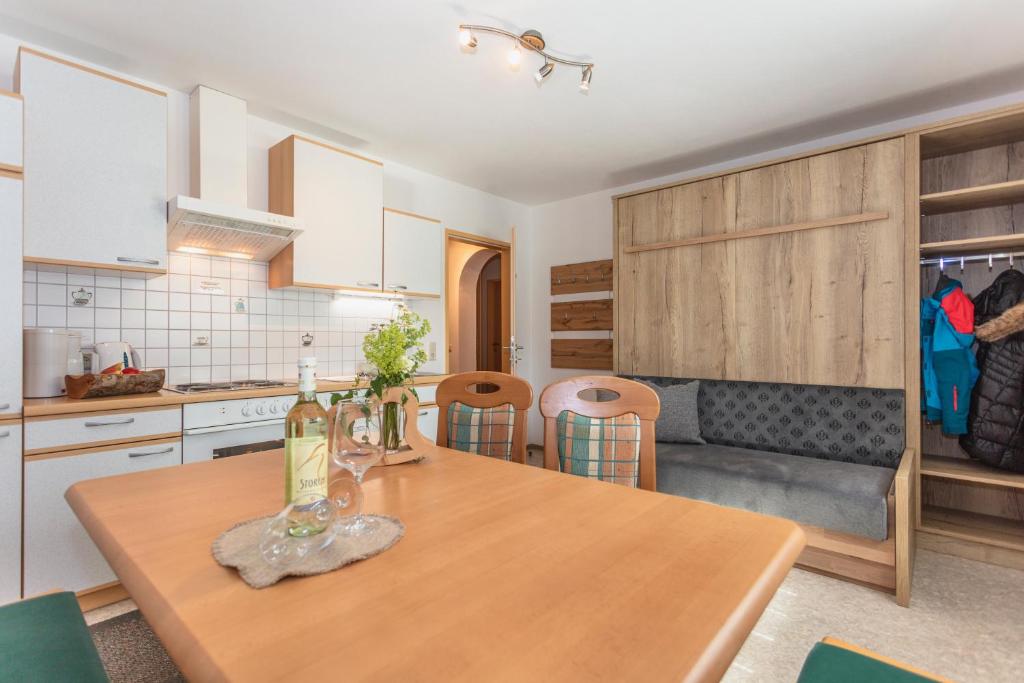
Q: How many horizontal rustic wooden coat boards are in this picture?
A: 3